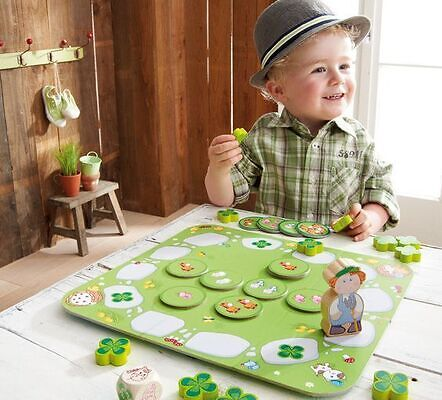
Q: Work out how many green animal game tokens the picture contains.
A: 11